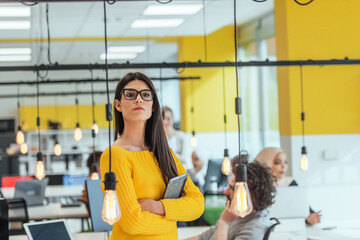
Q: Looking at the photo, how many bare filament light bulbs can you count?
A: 12